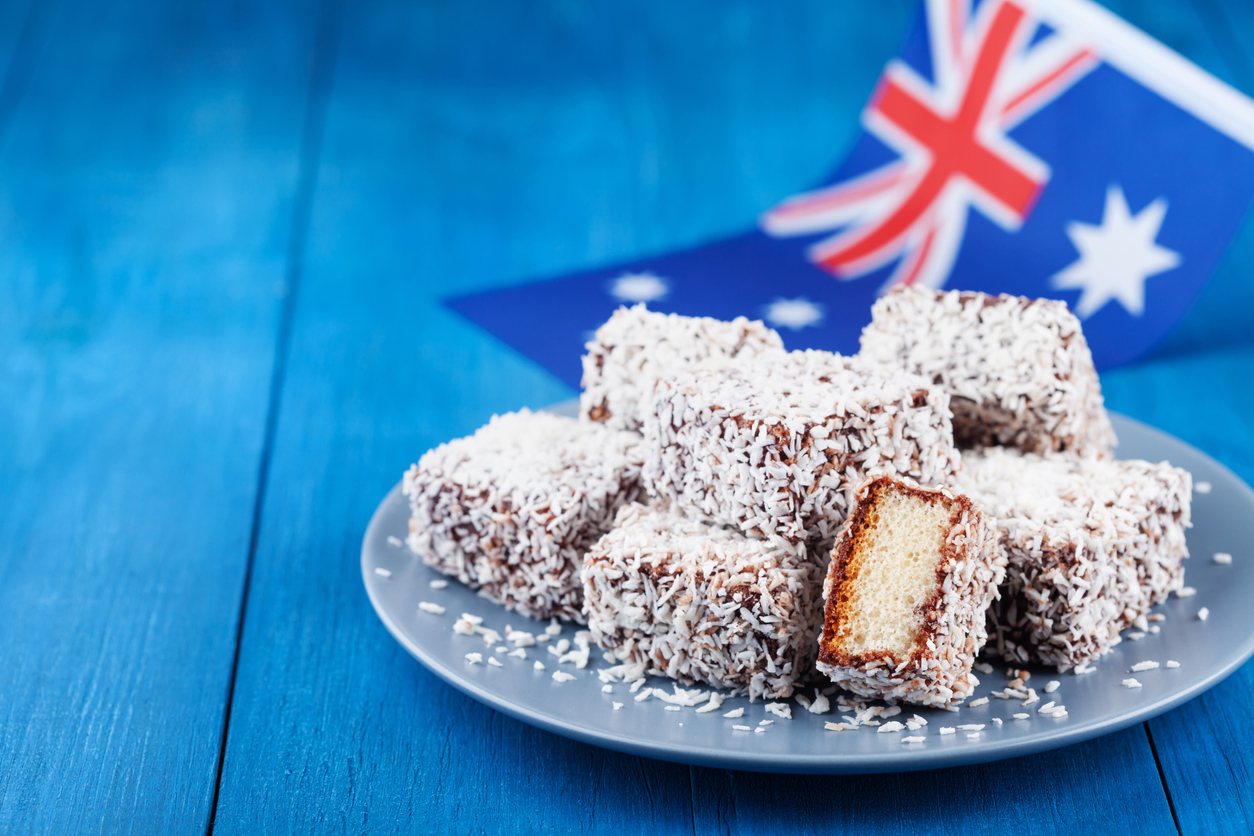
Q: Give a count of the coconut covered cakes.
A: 7